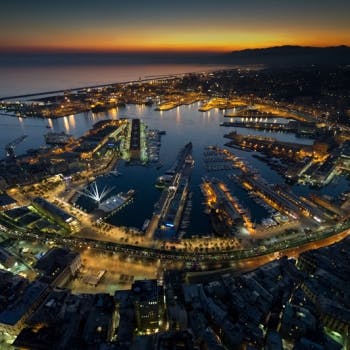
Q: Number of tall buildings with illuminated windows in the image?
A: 1